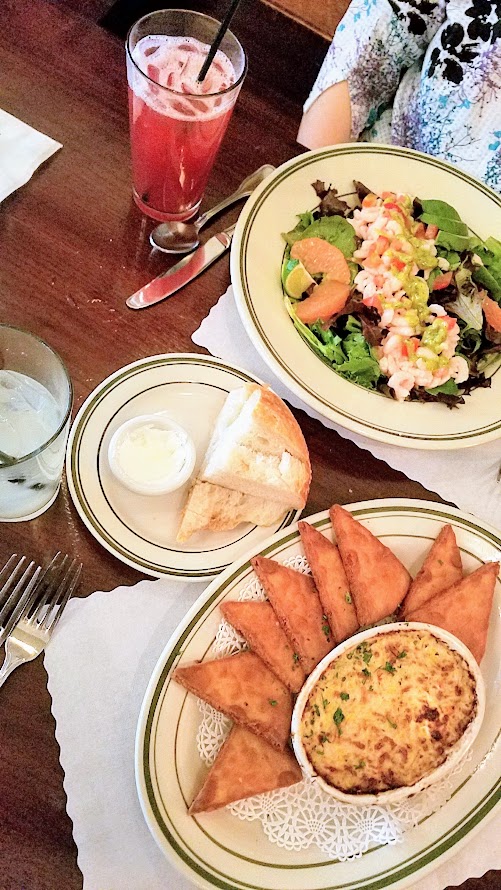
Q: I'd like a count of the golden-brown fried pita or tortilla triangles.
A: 8